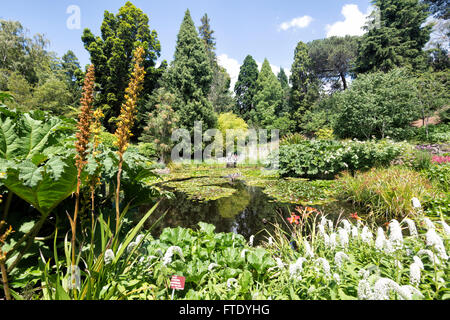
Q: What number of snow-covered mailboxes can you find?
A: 0